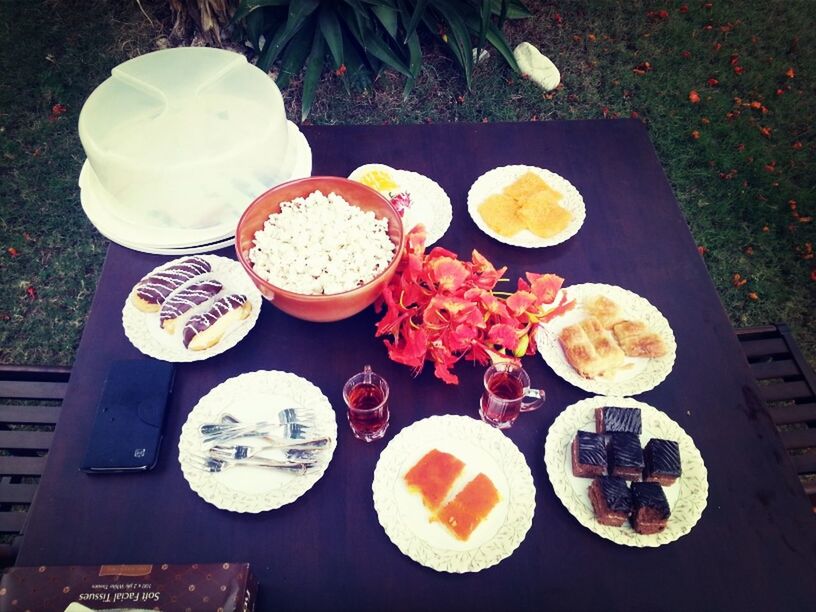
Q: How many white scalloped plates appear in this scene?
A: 7